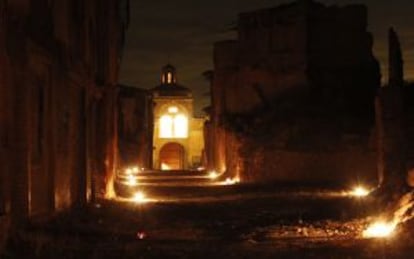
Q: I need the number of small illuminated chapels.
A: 1